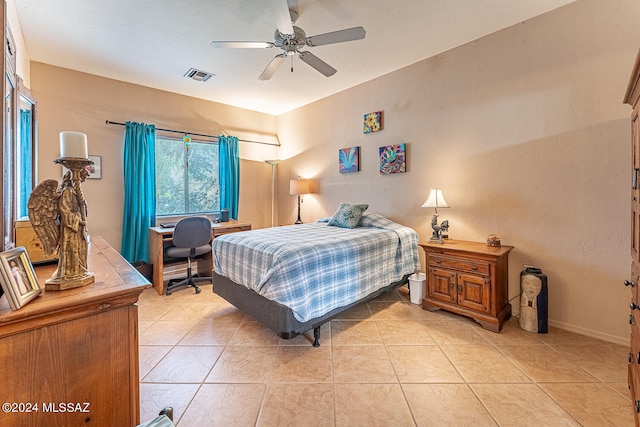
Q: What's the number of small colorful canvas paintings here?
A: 3